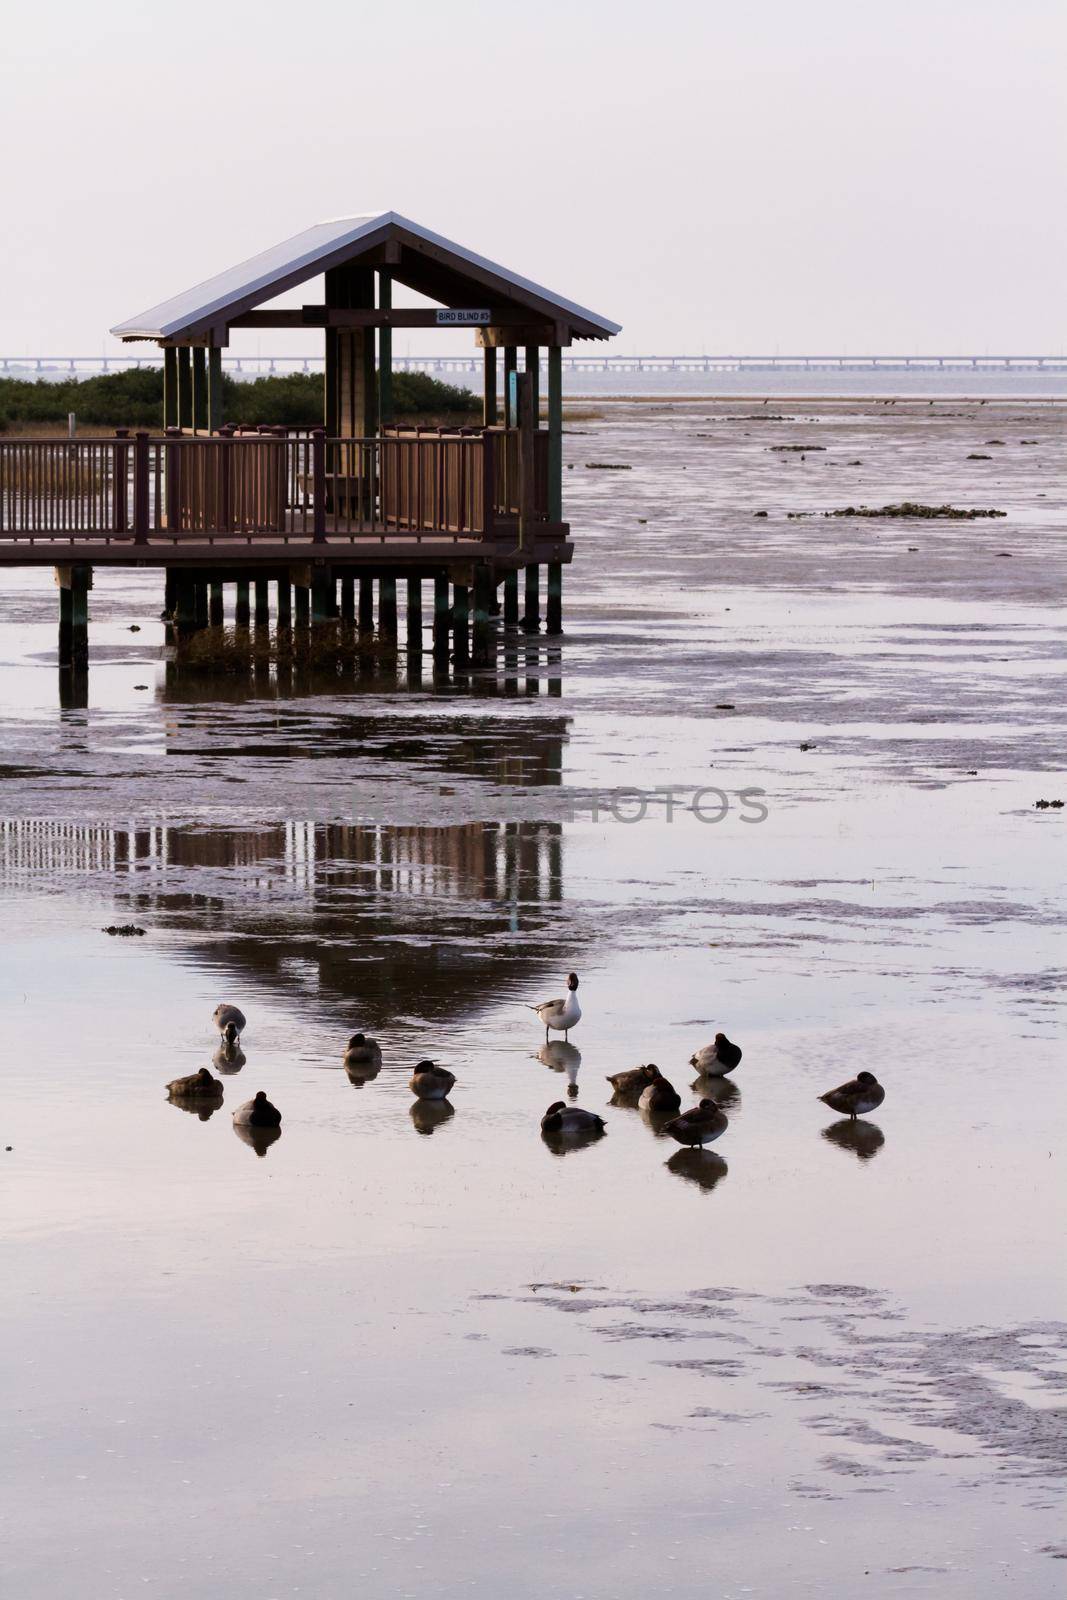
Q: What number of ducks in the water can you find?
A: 12